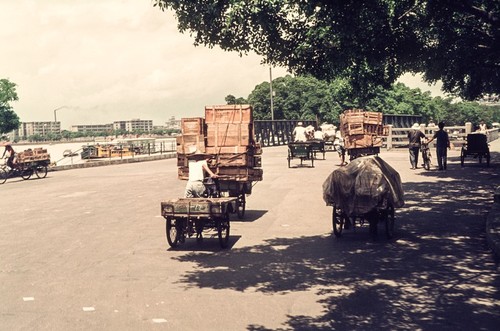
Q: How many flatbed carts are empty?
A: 1